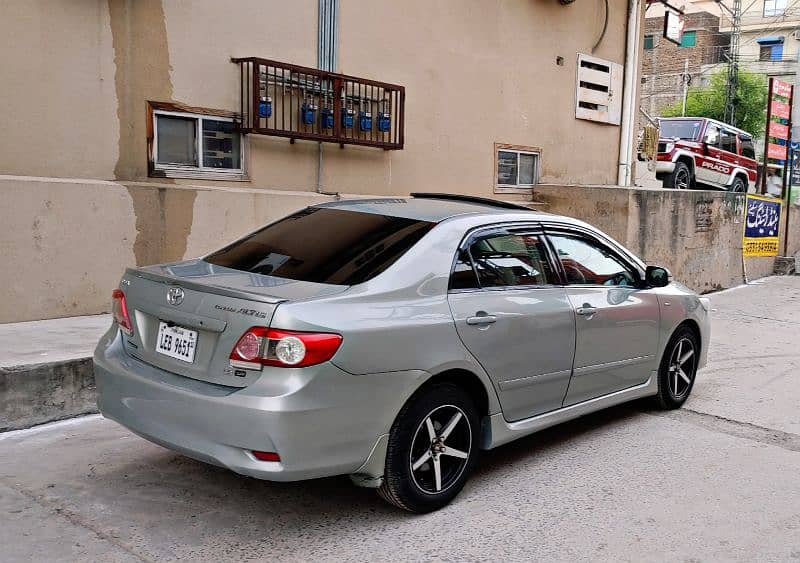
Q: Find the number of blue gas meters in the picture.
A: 6